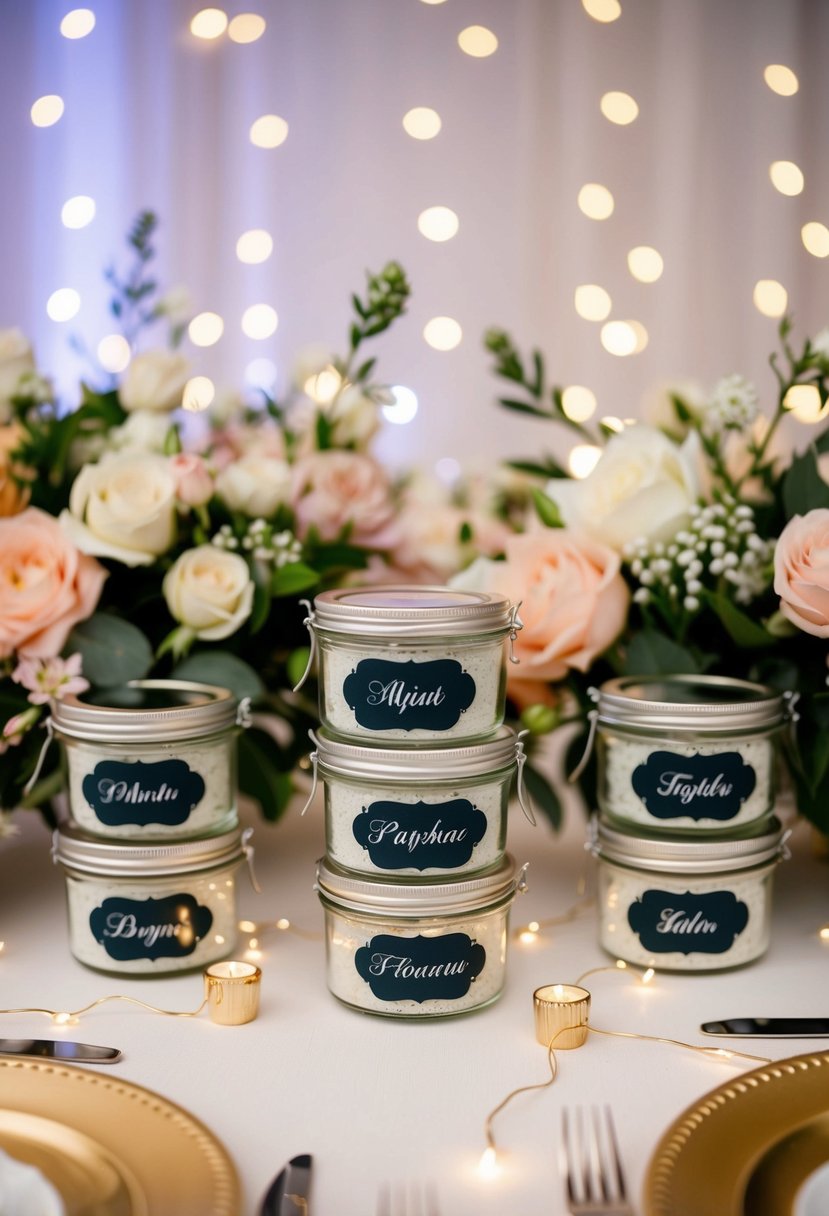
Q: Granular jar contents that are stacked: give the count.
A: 7